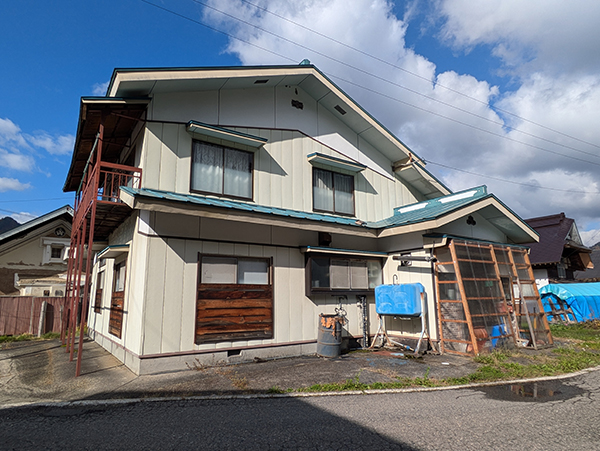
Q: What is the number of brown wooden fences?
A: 1